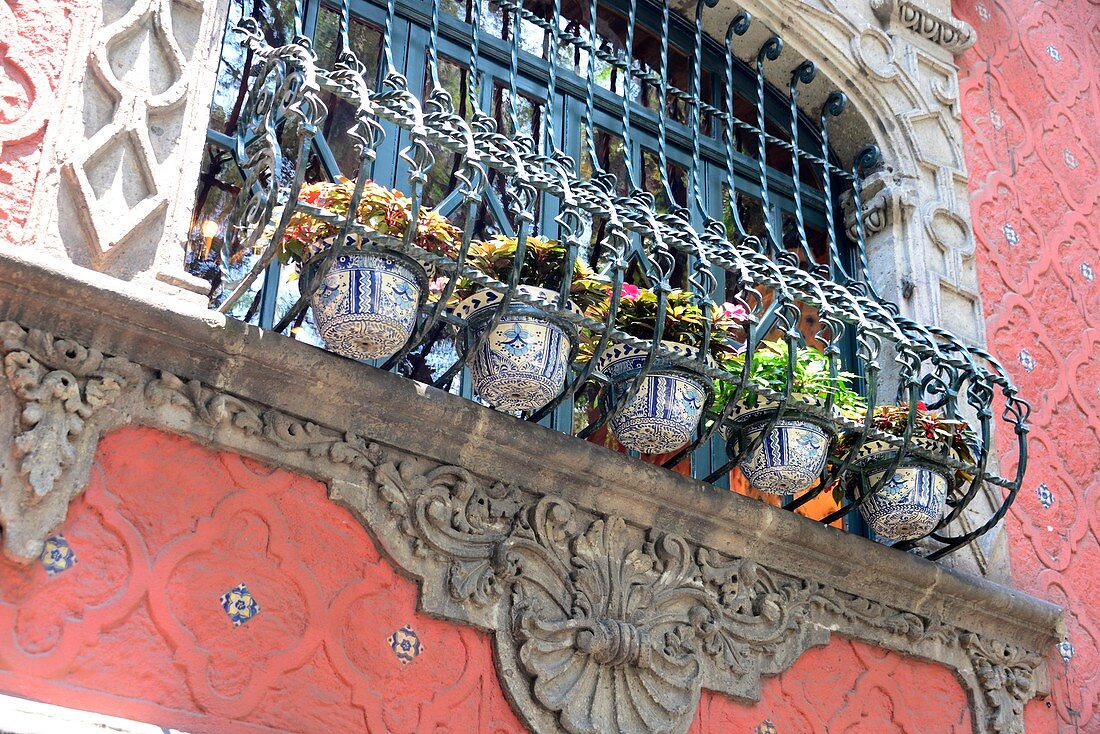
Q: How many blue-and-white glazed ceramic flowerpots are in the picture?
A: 5